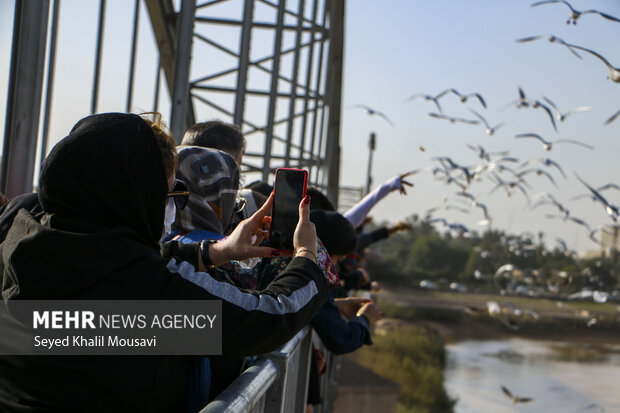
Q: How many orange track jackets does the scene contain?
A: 0